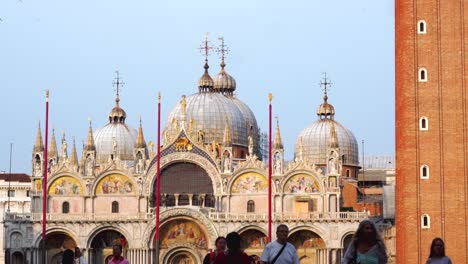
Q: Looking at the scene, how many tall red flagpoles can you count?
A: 3